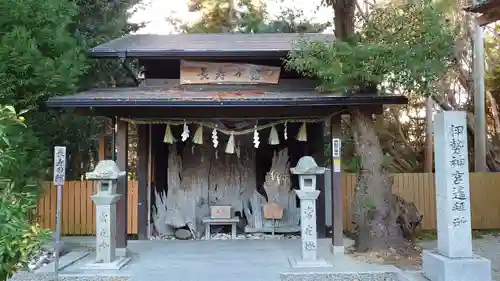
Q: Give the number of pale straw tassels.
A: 5